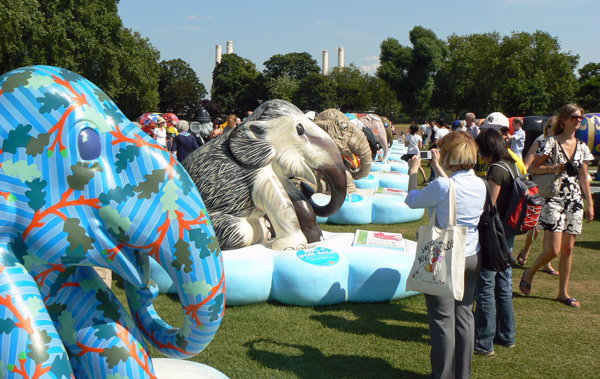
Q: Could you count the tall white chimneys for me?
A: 4